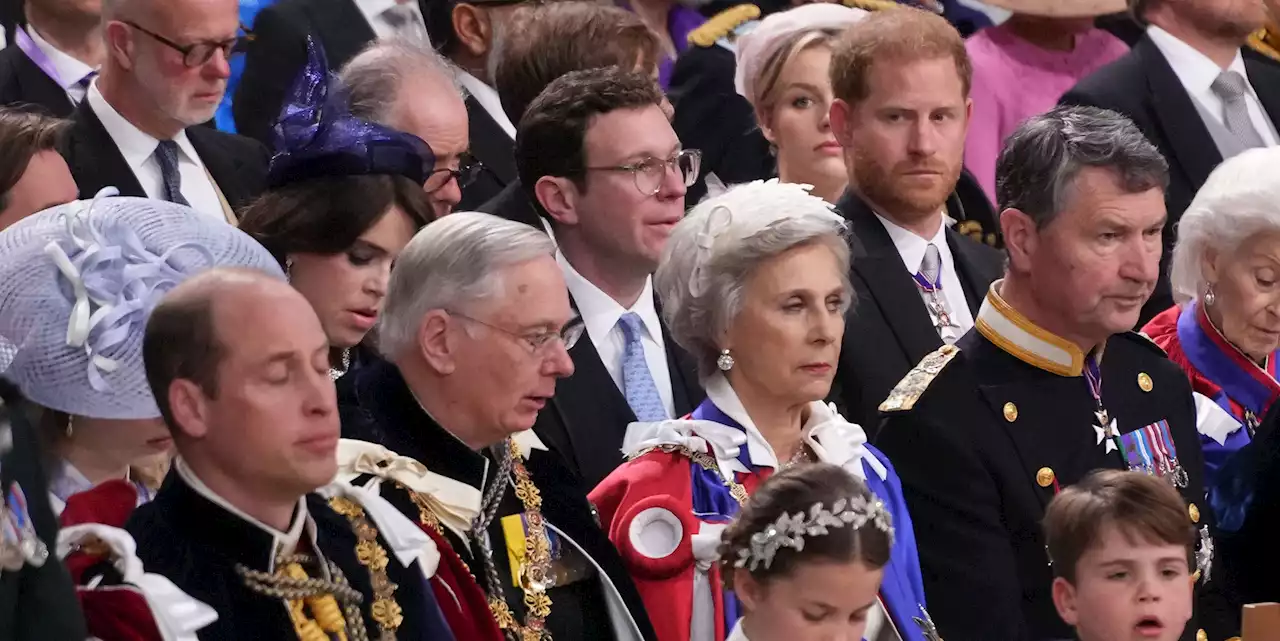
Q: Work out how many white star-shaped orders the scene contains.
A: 2